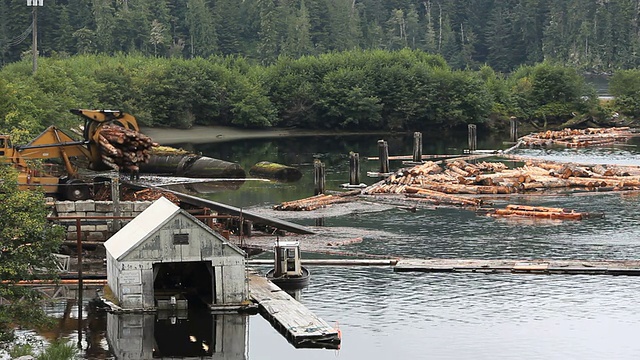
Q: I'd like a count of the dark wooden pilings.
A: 6